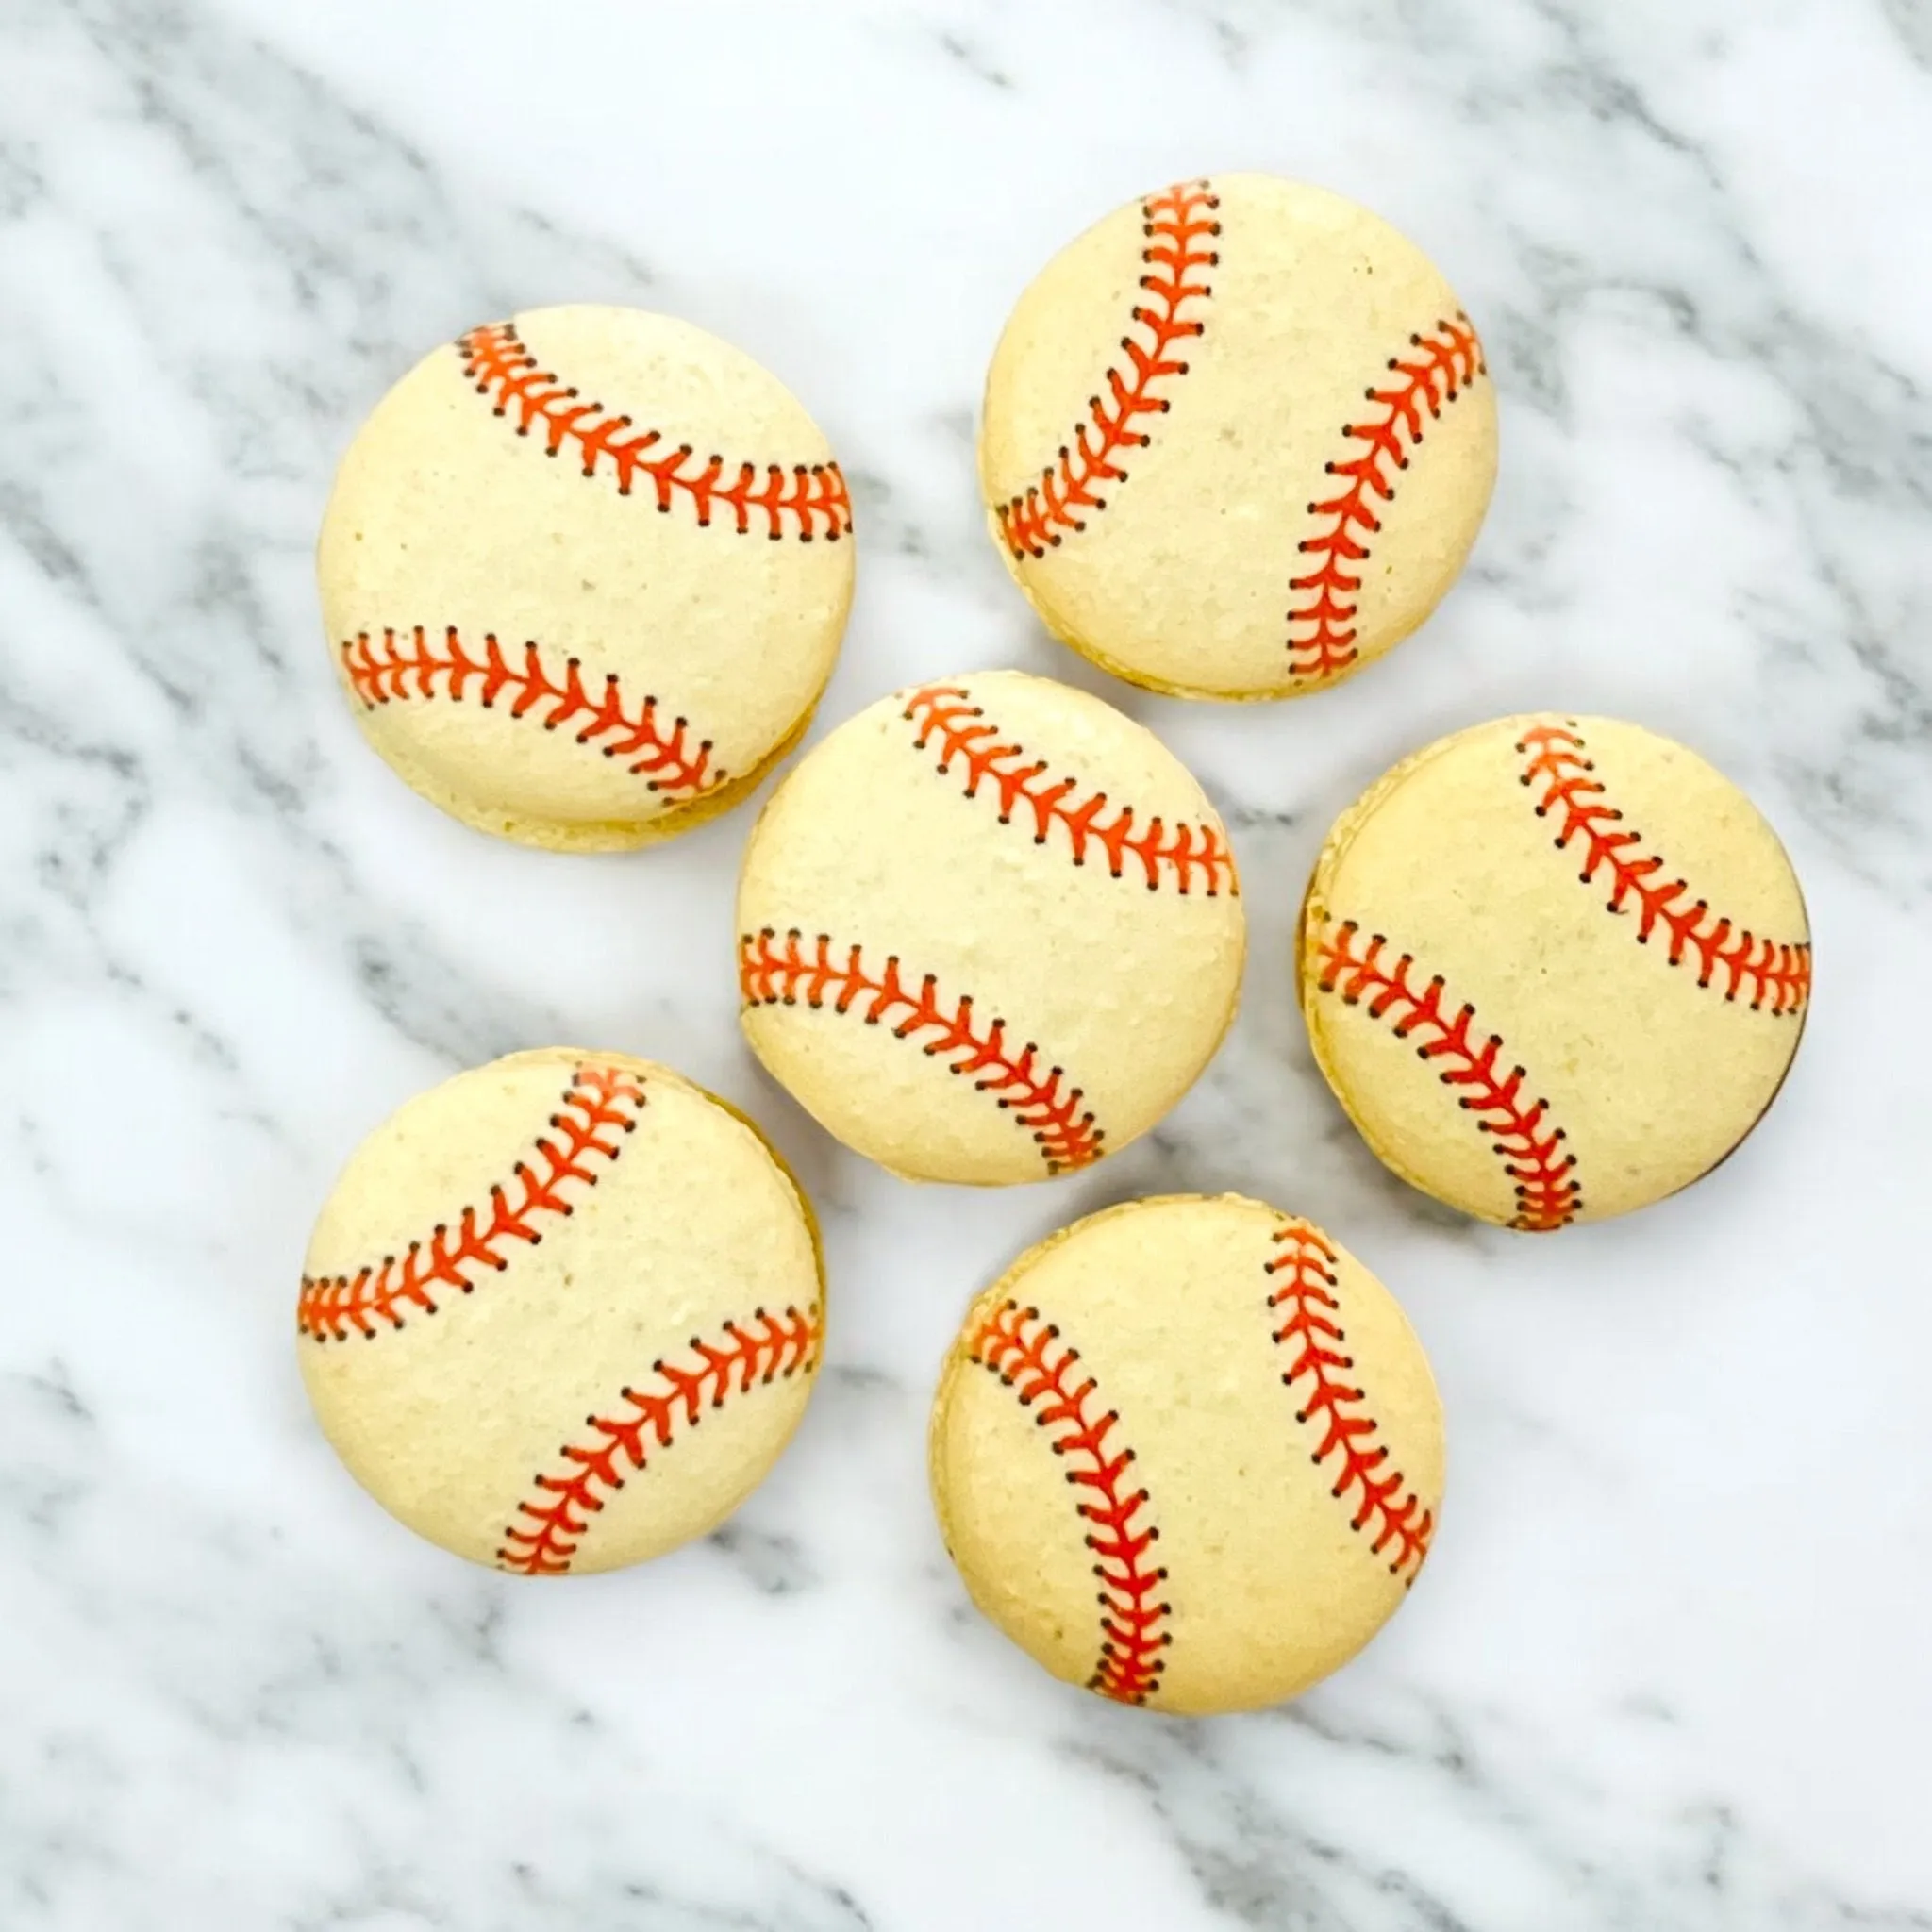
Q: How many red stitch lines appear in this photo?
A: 12